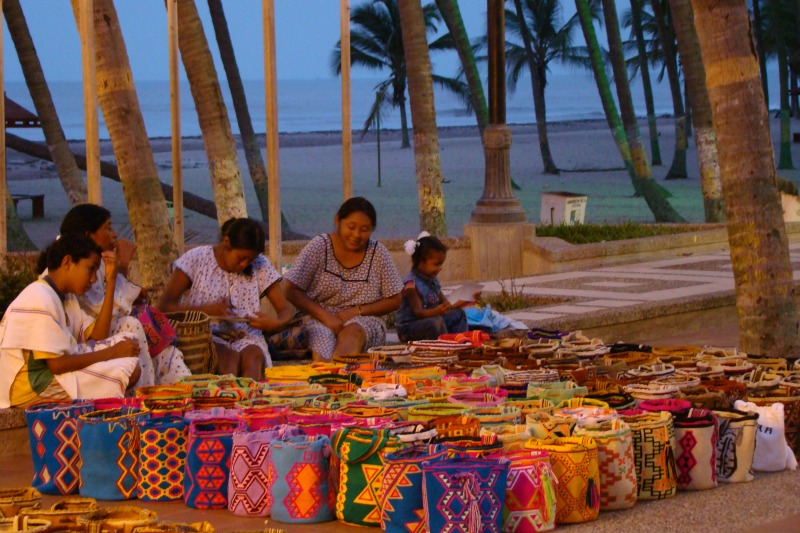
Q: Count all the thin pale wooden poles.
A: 5